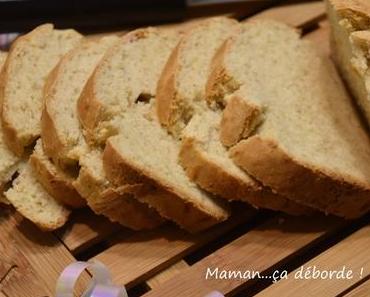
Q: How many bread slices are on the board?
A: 6